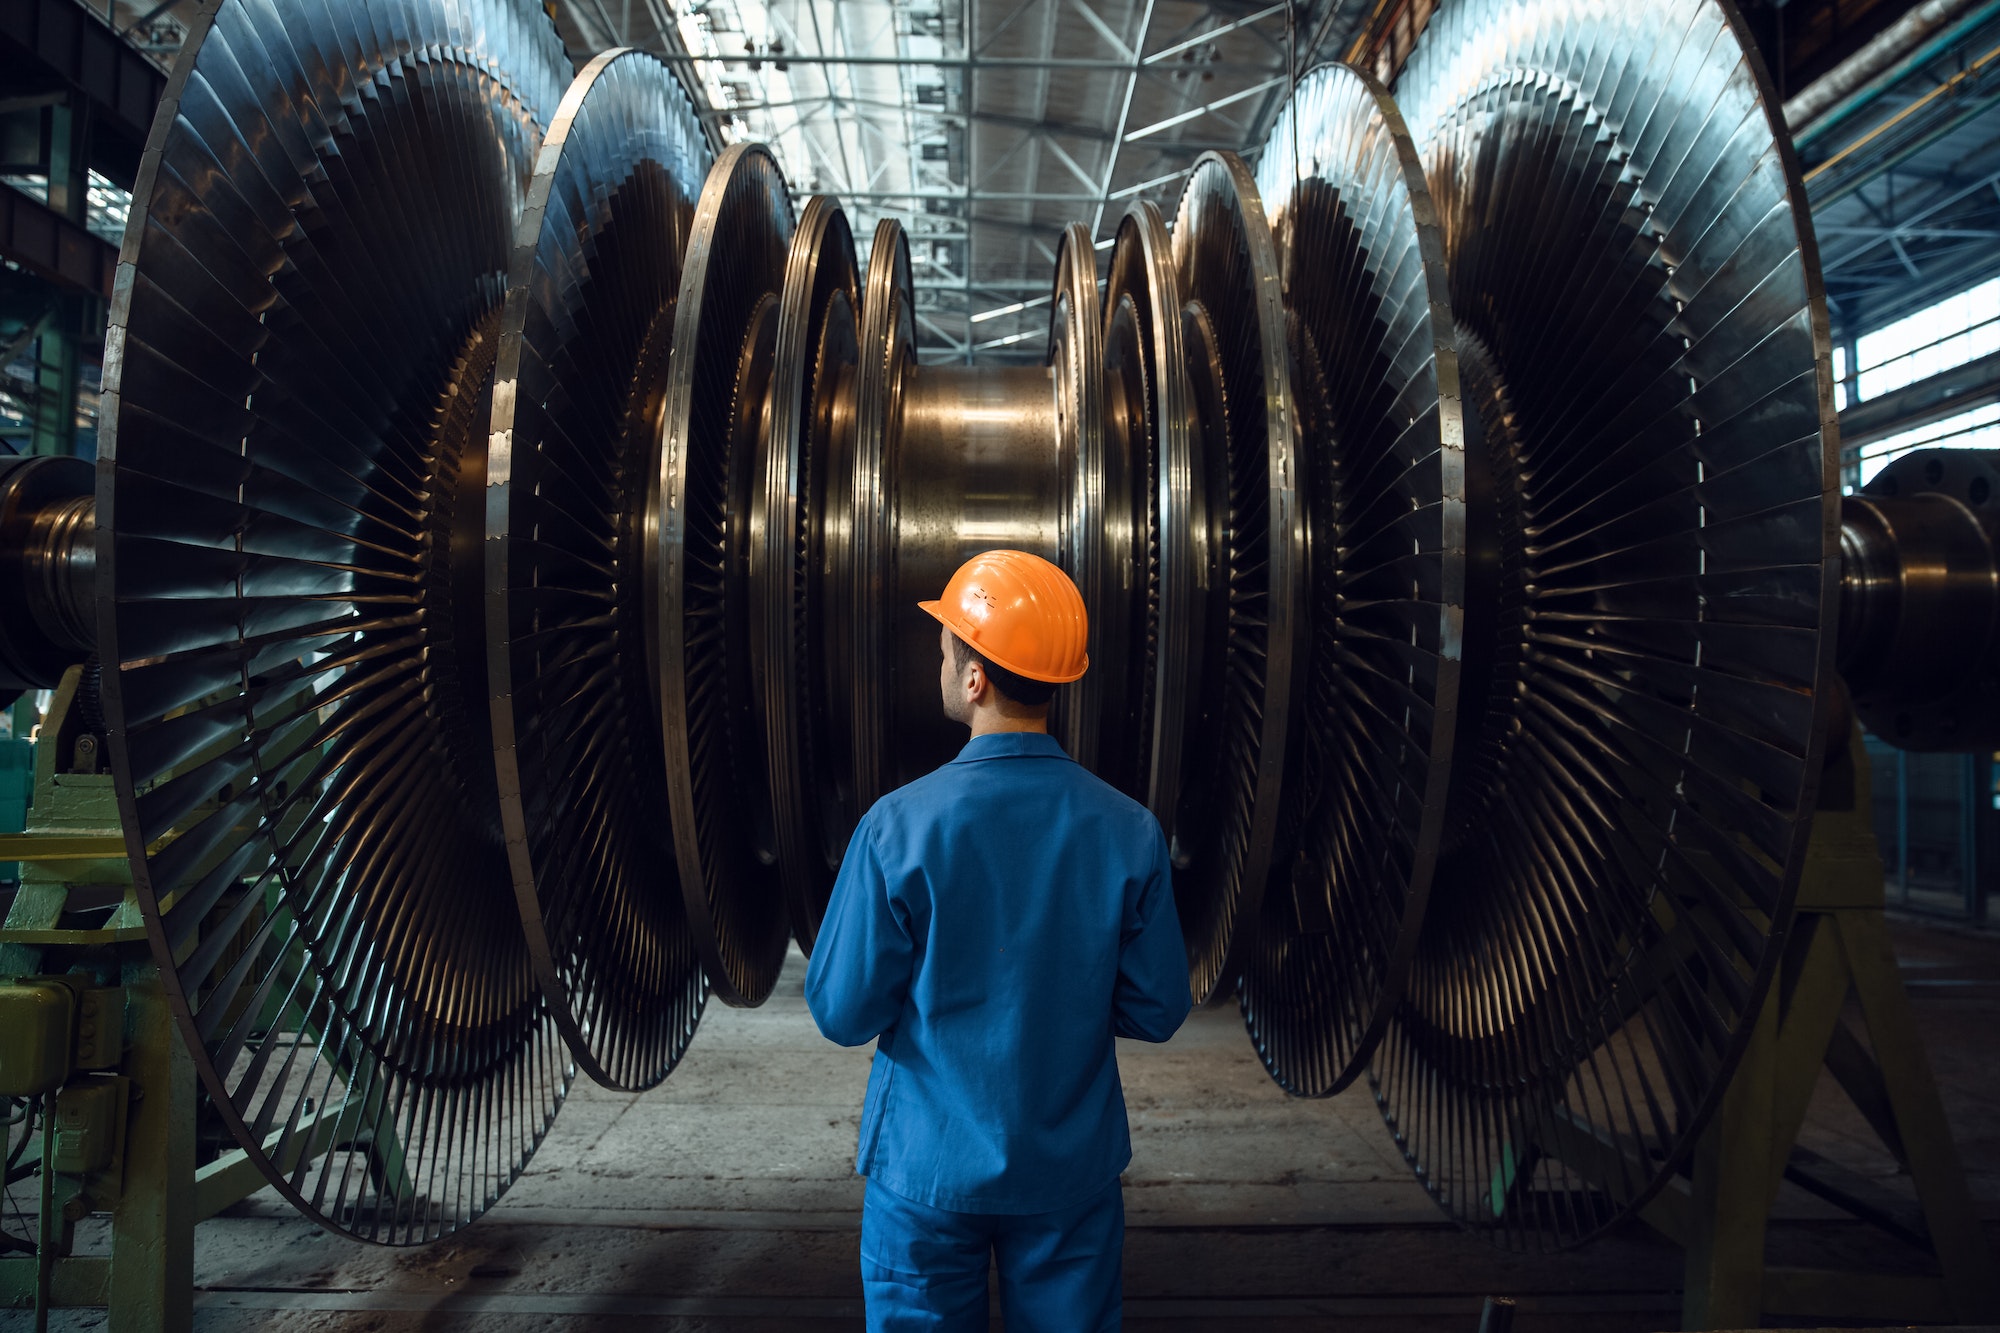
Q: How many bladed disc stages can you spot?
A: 10